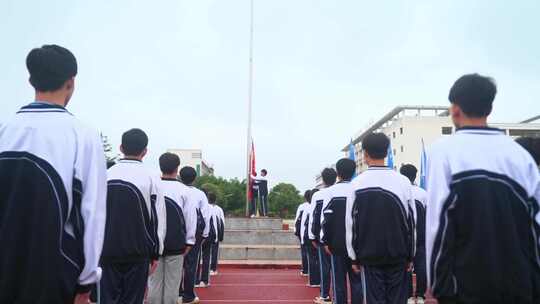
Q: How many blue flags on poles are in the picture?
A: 3